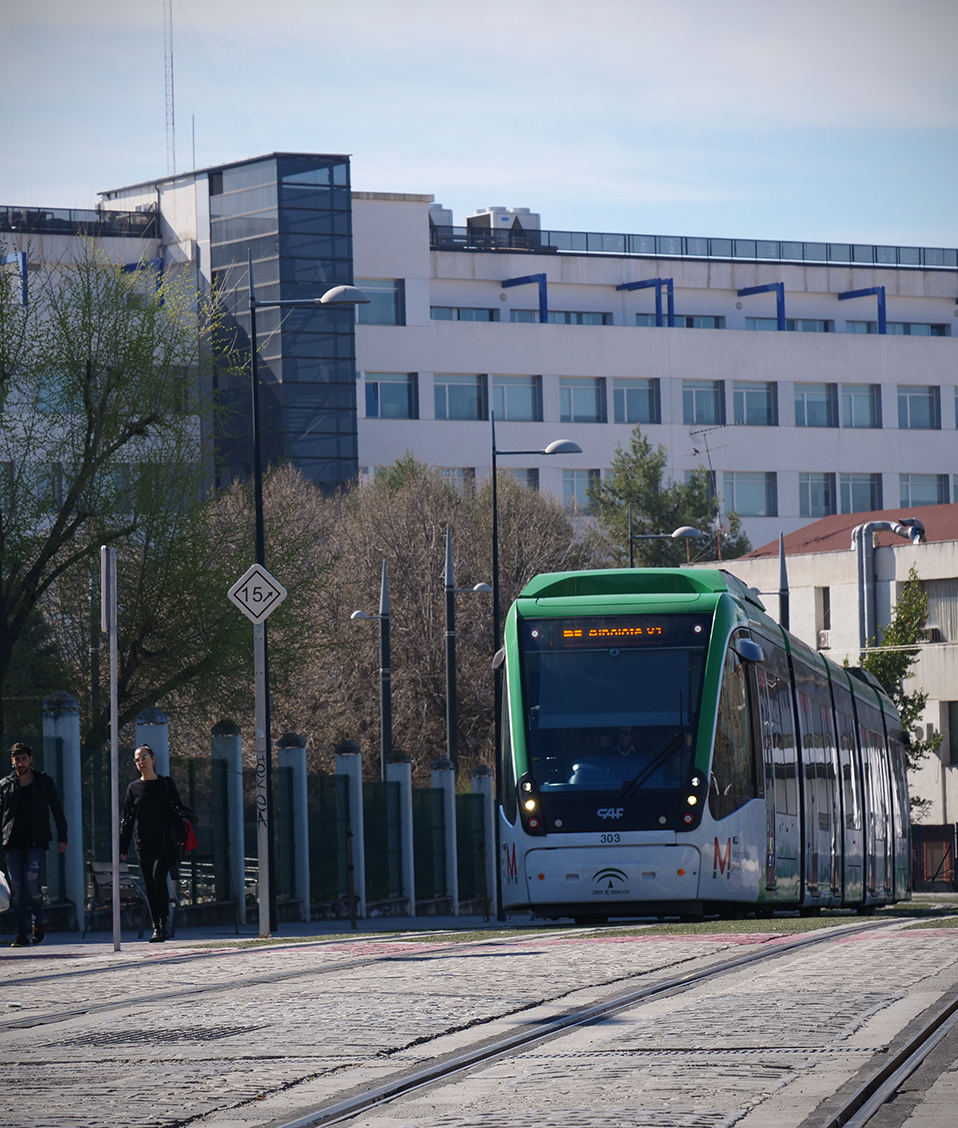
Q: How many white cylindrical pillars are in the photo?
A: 8